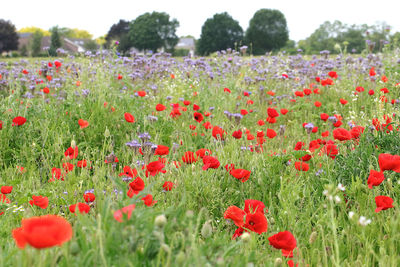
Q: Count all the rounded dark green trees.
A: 3